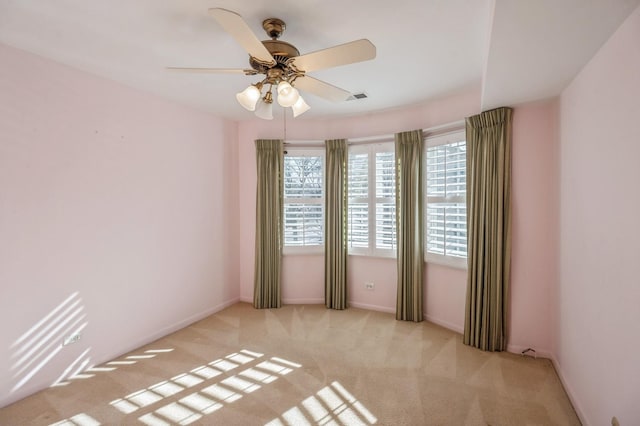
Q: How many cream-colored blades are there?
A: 4